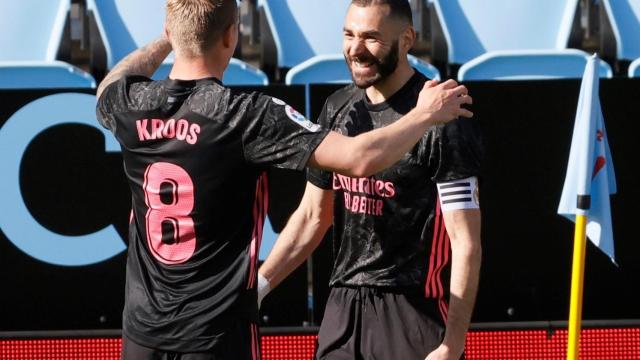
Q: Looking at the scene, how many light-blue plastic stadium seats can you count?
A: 5